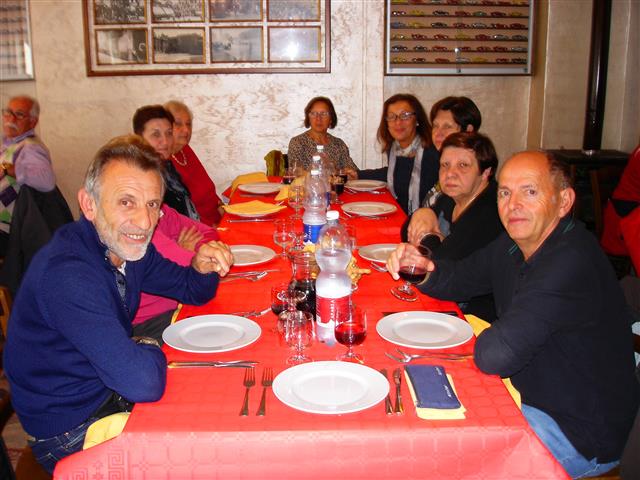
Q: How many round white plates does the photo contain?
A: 9